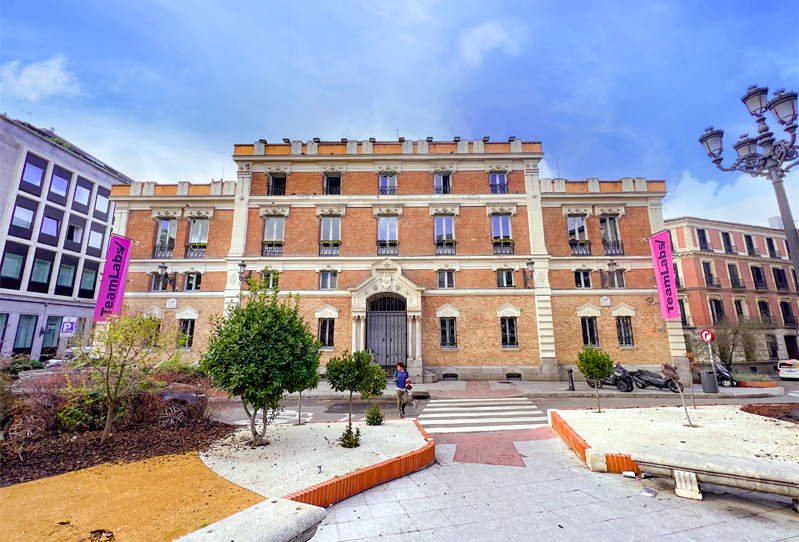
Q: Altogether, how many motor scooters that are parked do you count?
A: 3